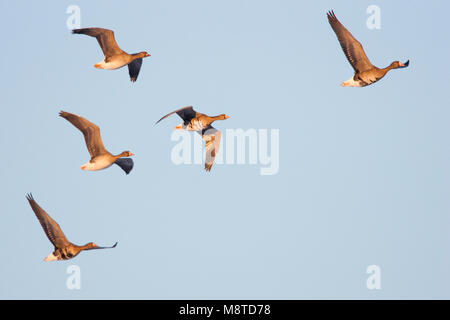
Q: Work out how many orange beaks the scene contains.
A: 5